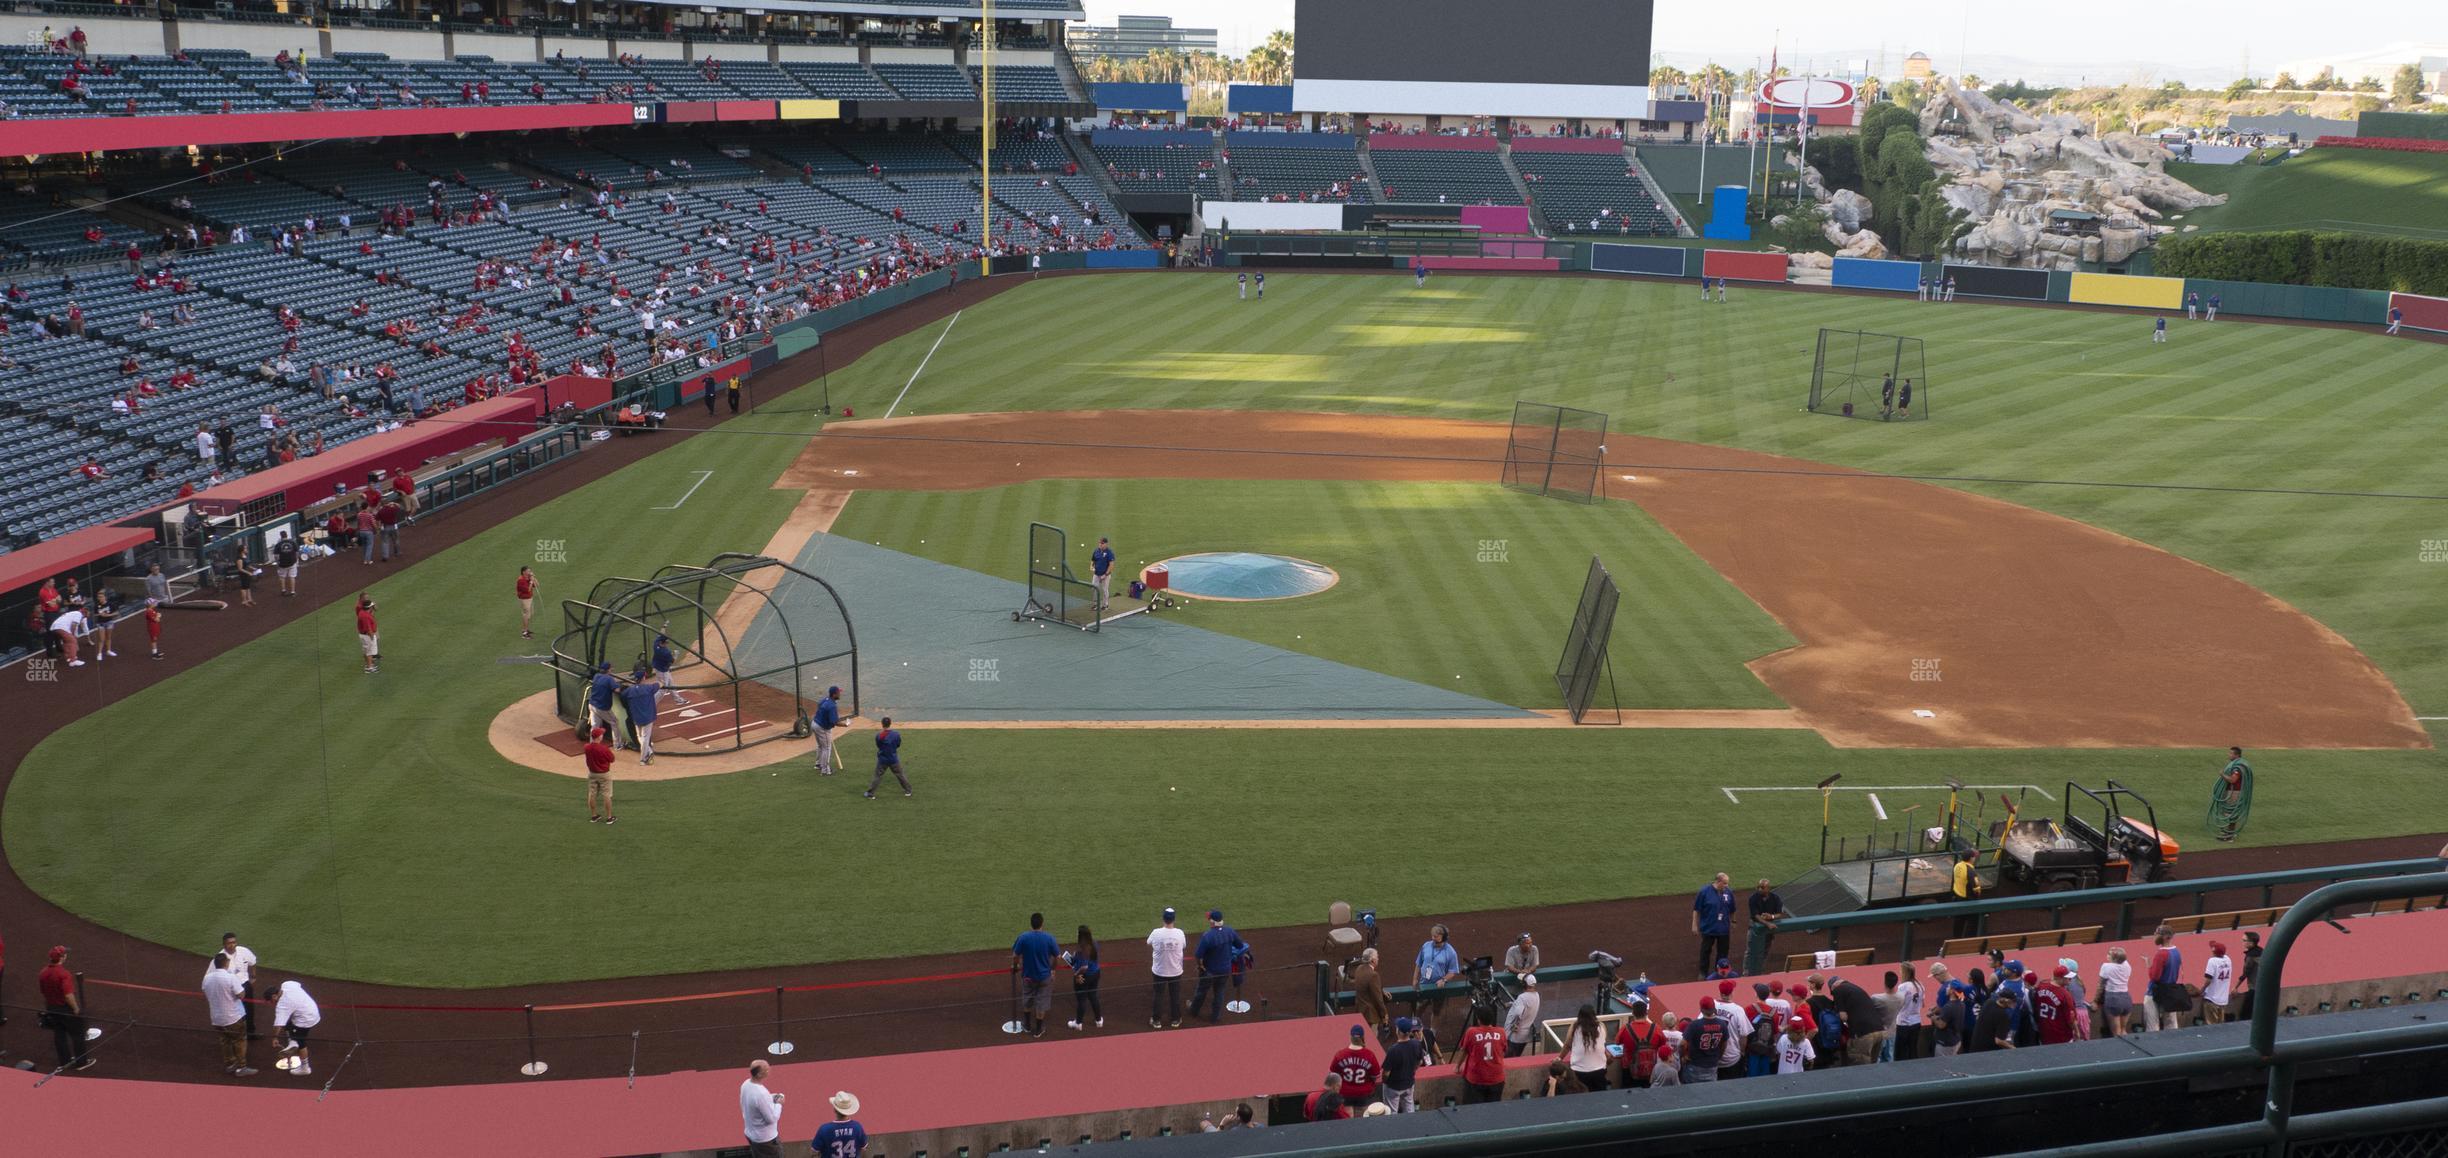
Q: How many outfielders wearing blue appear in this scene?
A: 12